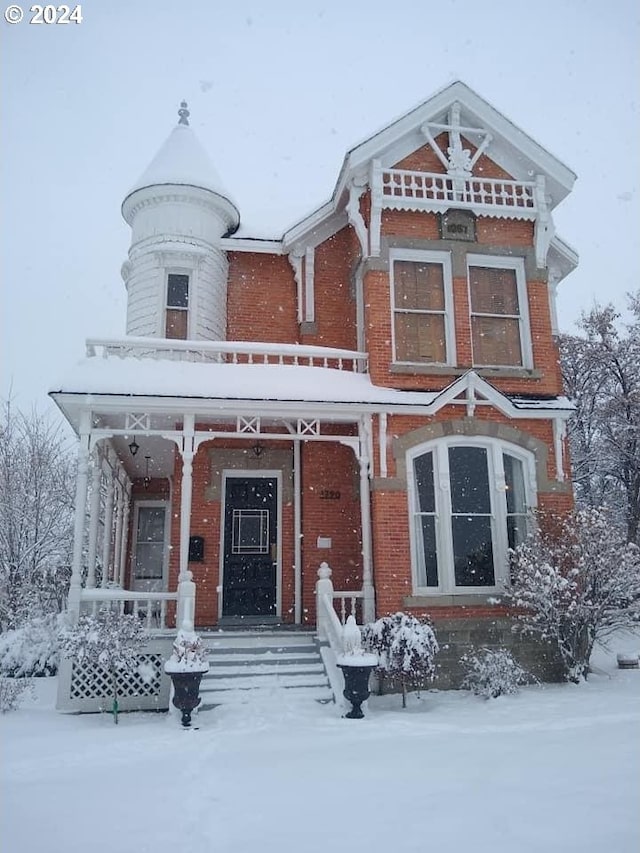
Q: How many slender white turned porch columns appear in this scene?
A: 7